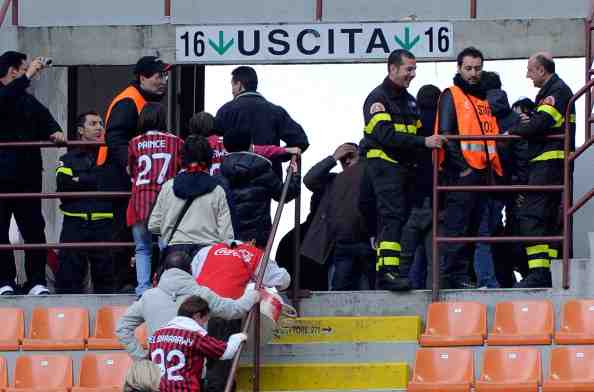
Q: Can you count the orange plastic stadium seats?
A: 12